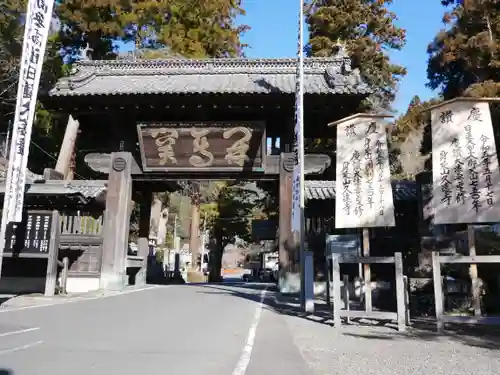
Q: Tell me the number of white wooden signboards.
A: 2